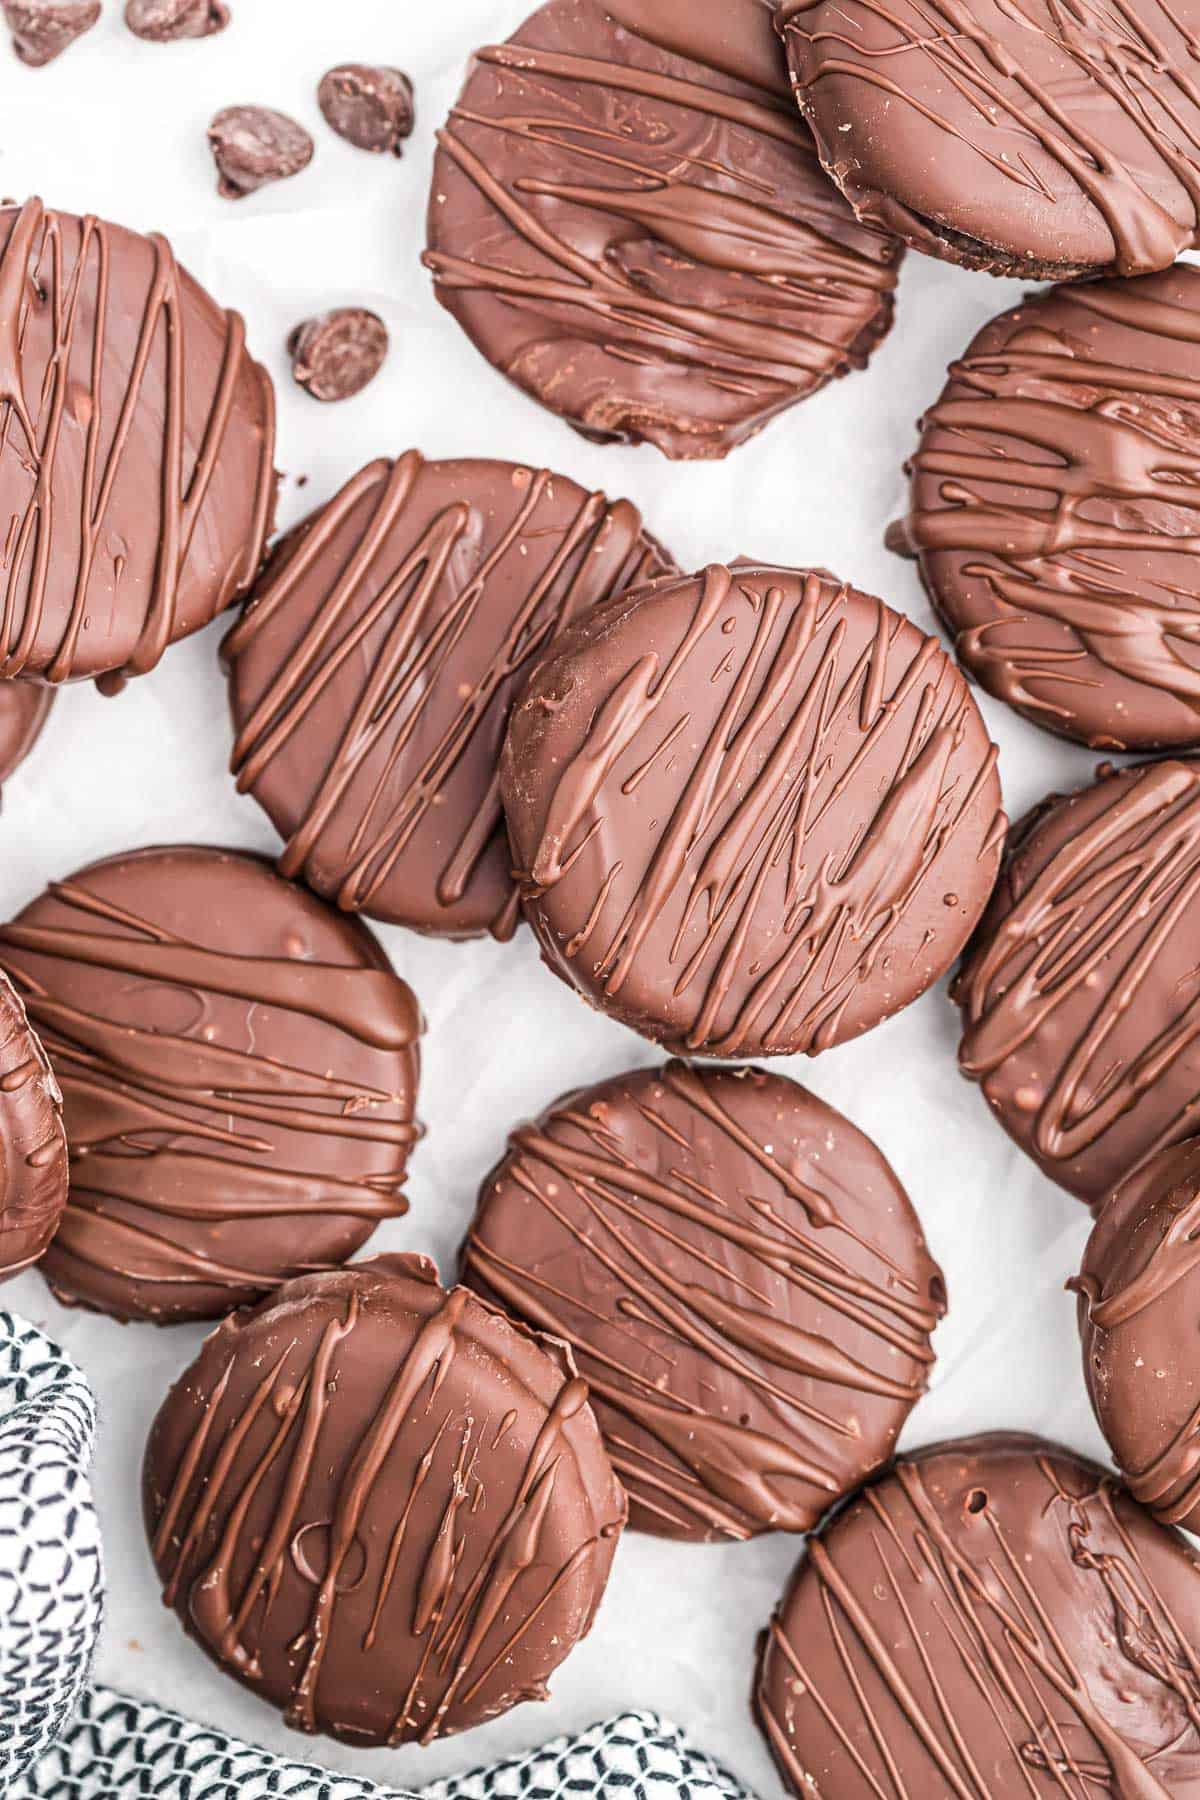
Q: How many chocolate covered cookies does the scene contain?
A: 14